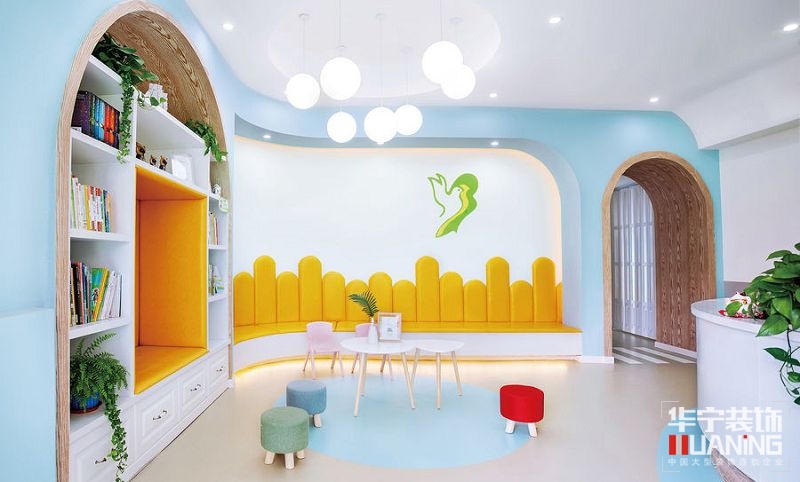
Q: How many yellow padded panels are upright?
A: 15